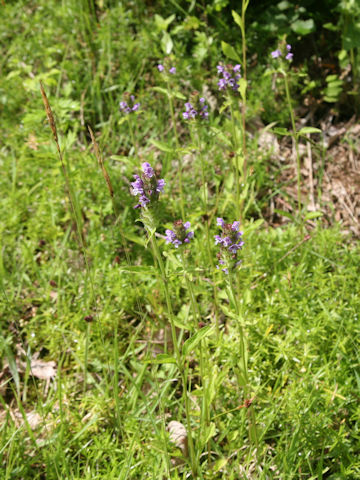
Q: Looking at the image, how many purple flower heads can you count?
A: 8